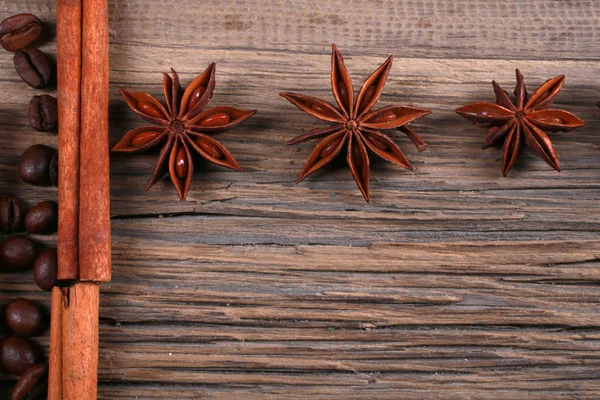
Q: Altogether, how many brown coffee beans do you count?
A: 12